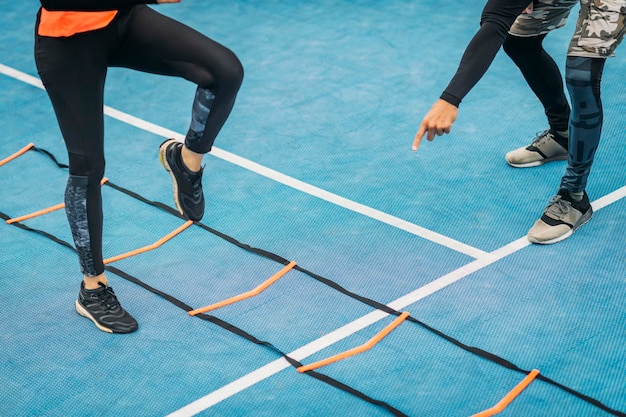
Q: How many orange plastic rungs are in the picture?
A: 6